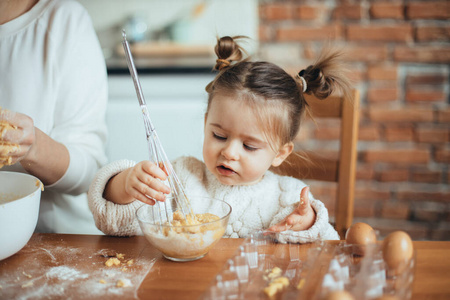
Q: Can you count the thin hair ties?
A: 2